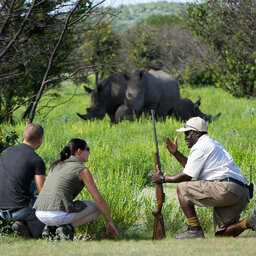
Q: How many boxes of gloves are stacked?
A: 0